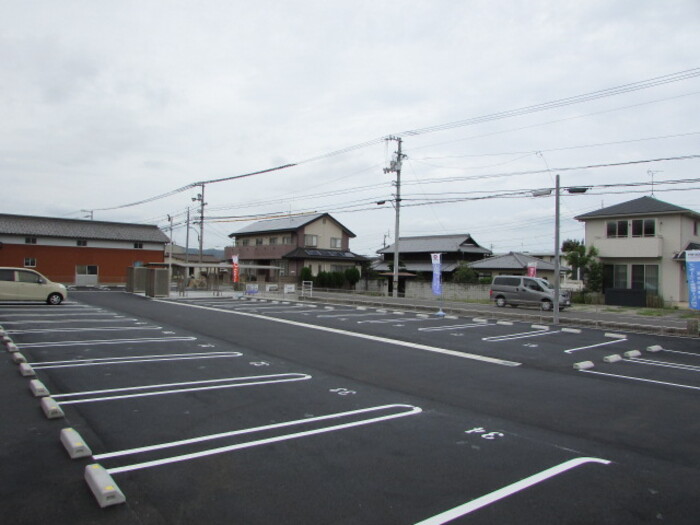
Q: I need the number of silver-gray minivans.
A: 1